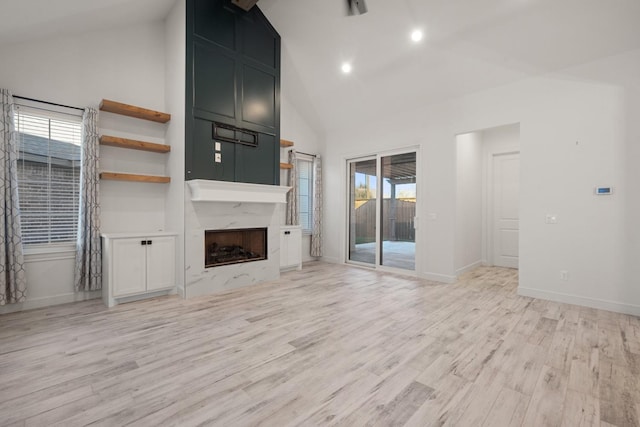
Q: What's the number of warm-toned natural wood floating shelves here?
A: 5